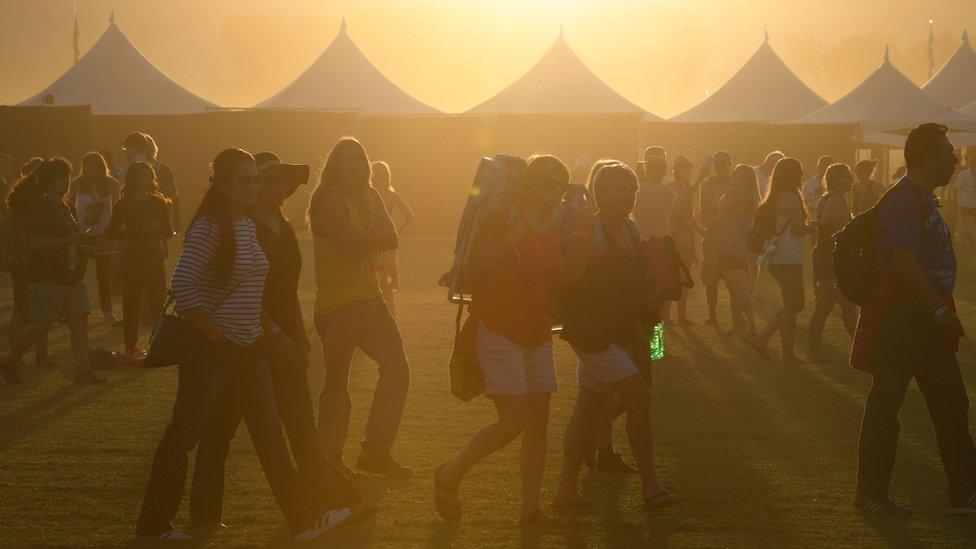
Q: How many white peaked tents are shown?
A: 6